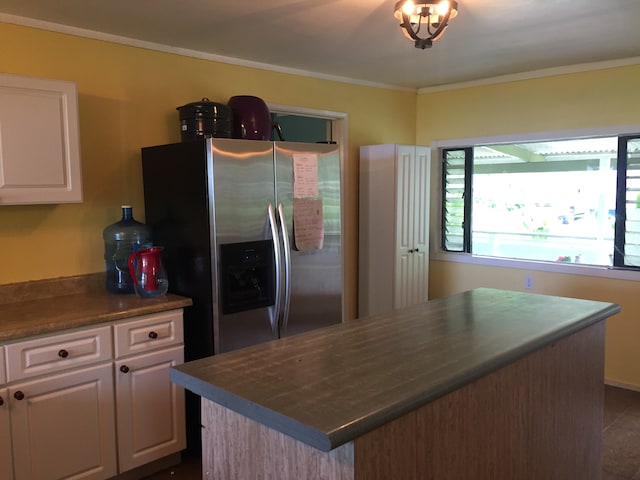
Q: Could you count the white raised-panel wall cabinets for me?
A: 1